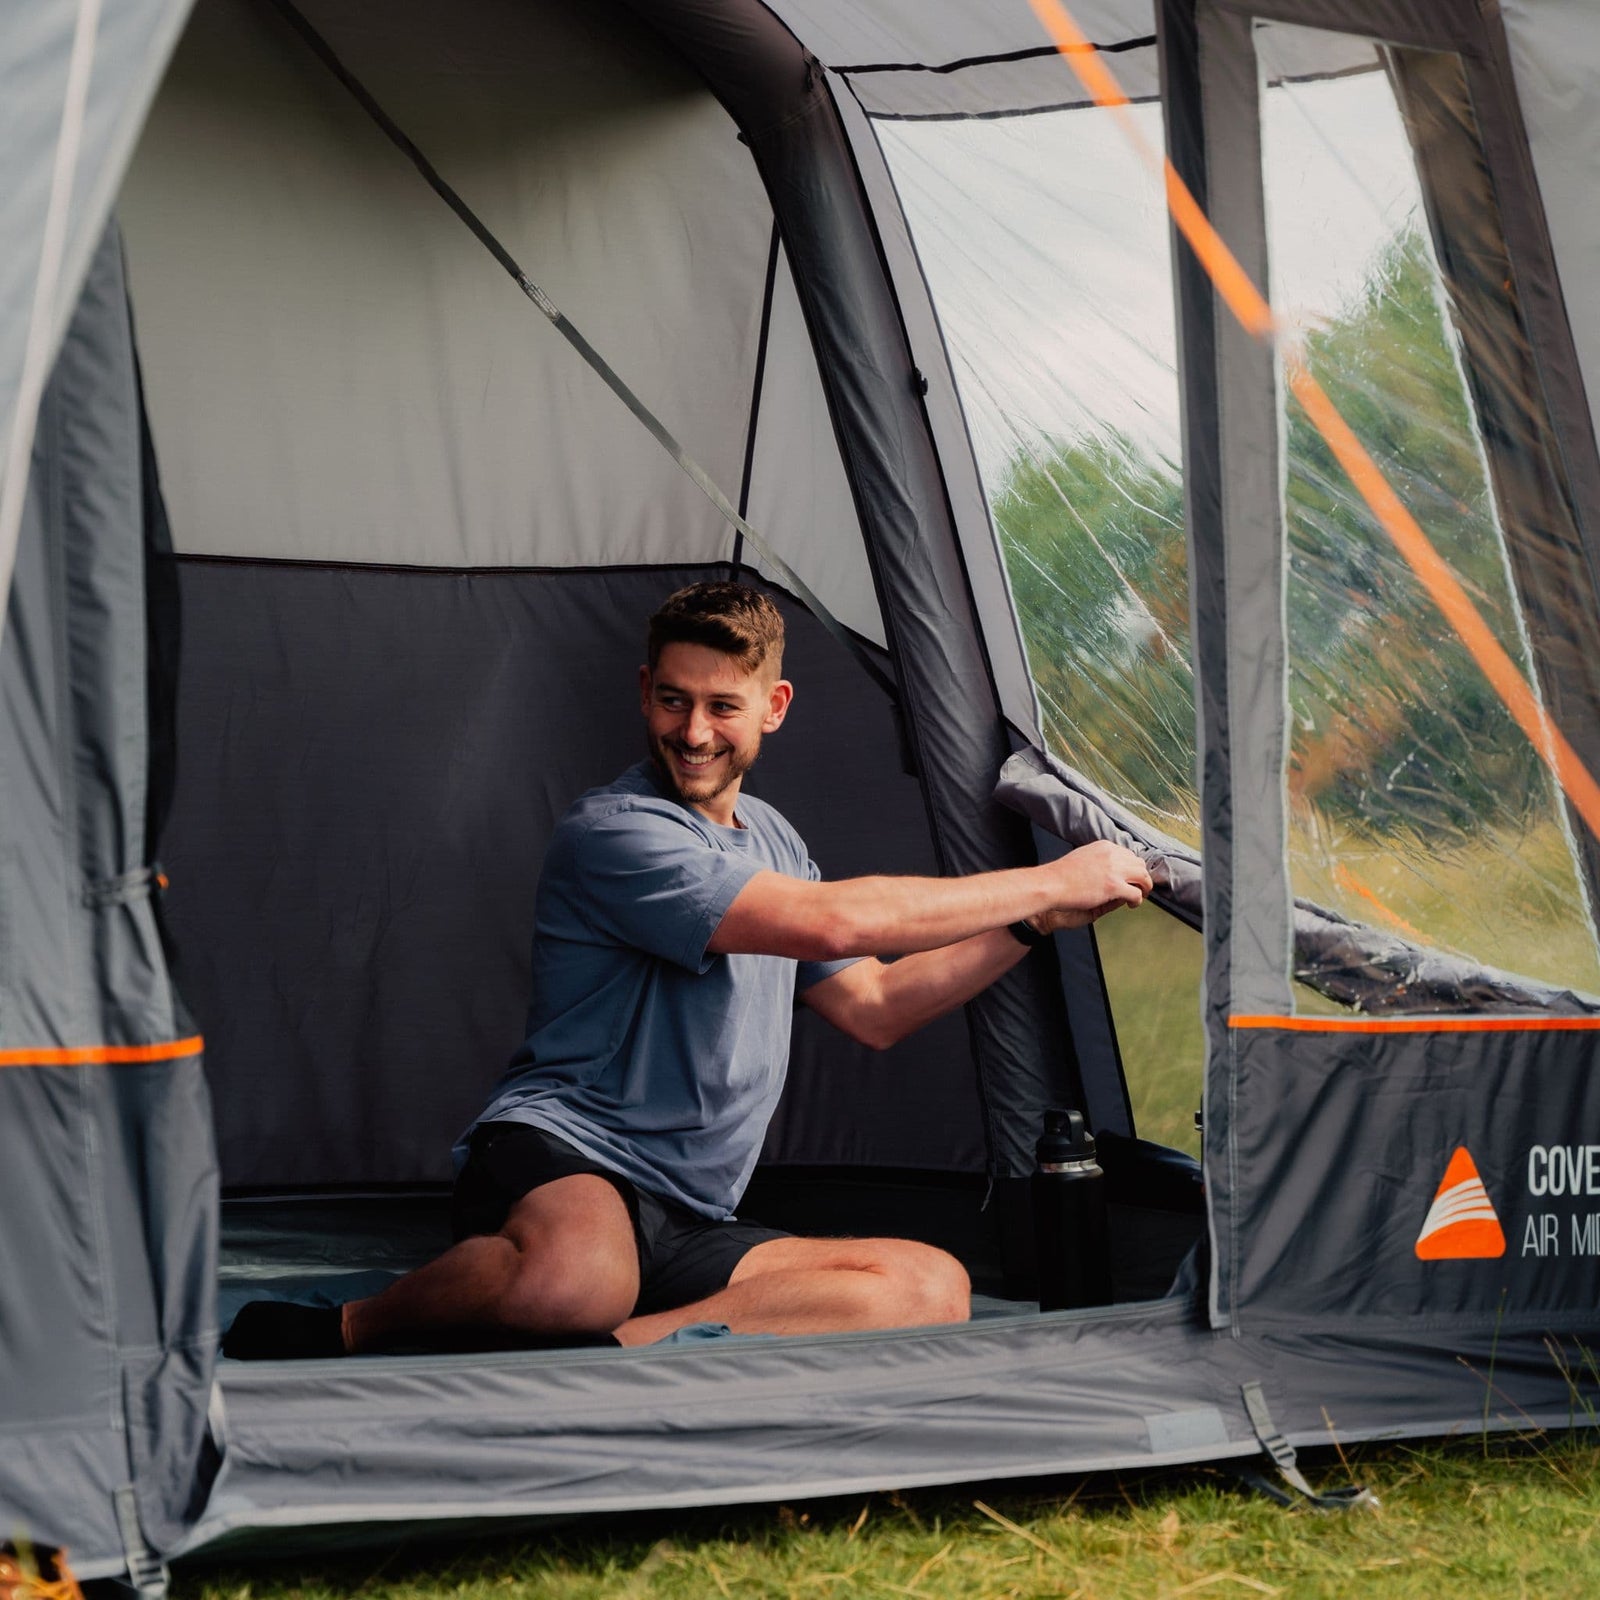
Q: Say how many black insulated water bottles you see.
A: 1